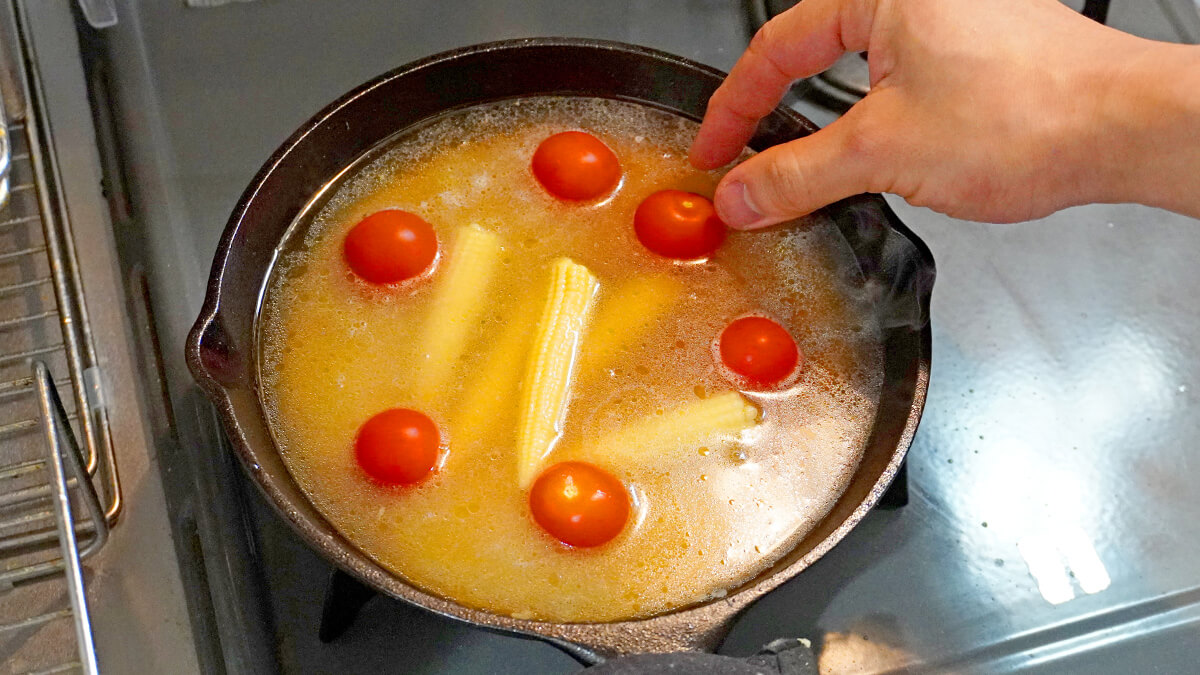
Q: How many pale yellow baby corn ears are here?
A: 5